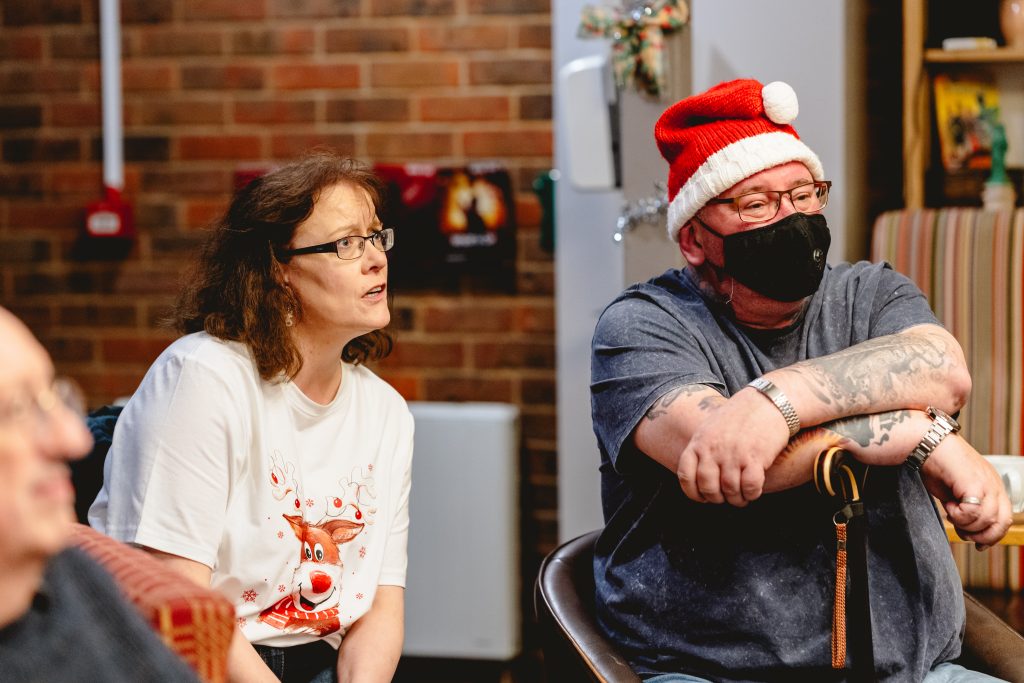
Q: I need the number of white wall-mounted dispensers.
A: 1